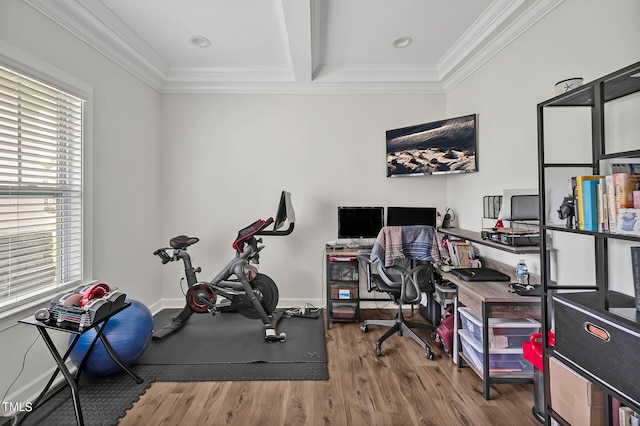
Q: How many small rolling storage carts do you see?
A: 1